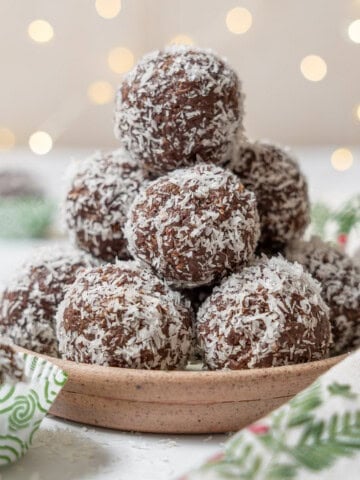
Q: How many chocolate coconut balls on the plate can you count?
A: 8